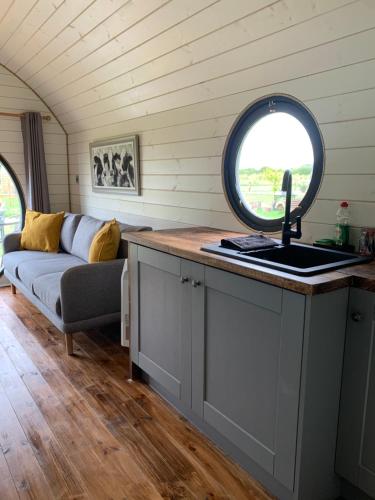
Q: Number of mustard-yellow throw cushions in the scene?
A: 2